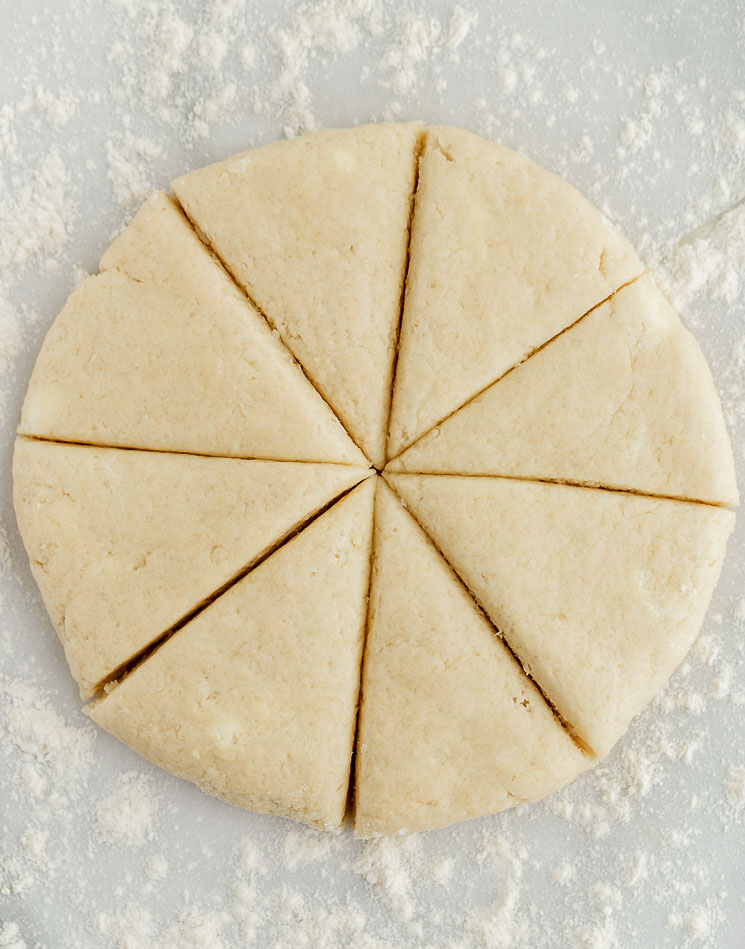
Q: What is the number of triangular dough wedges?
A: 8